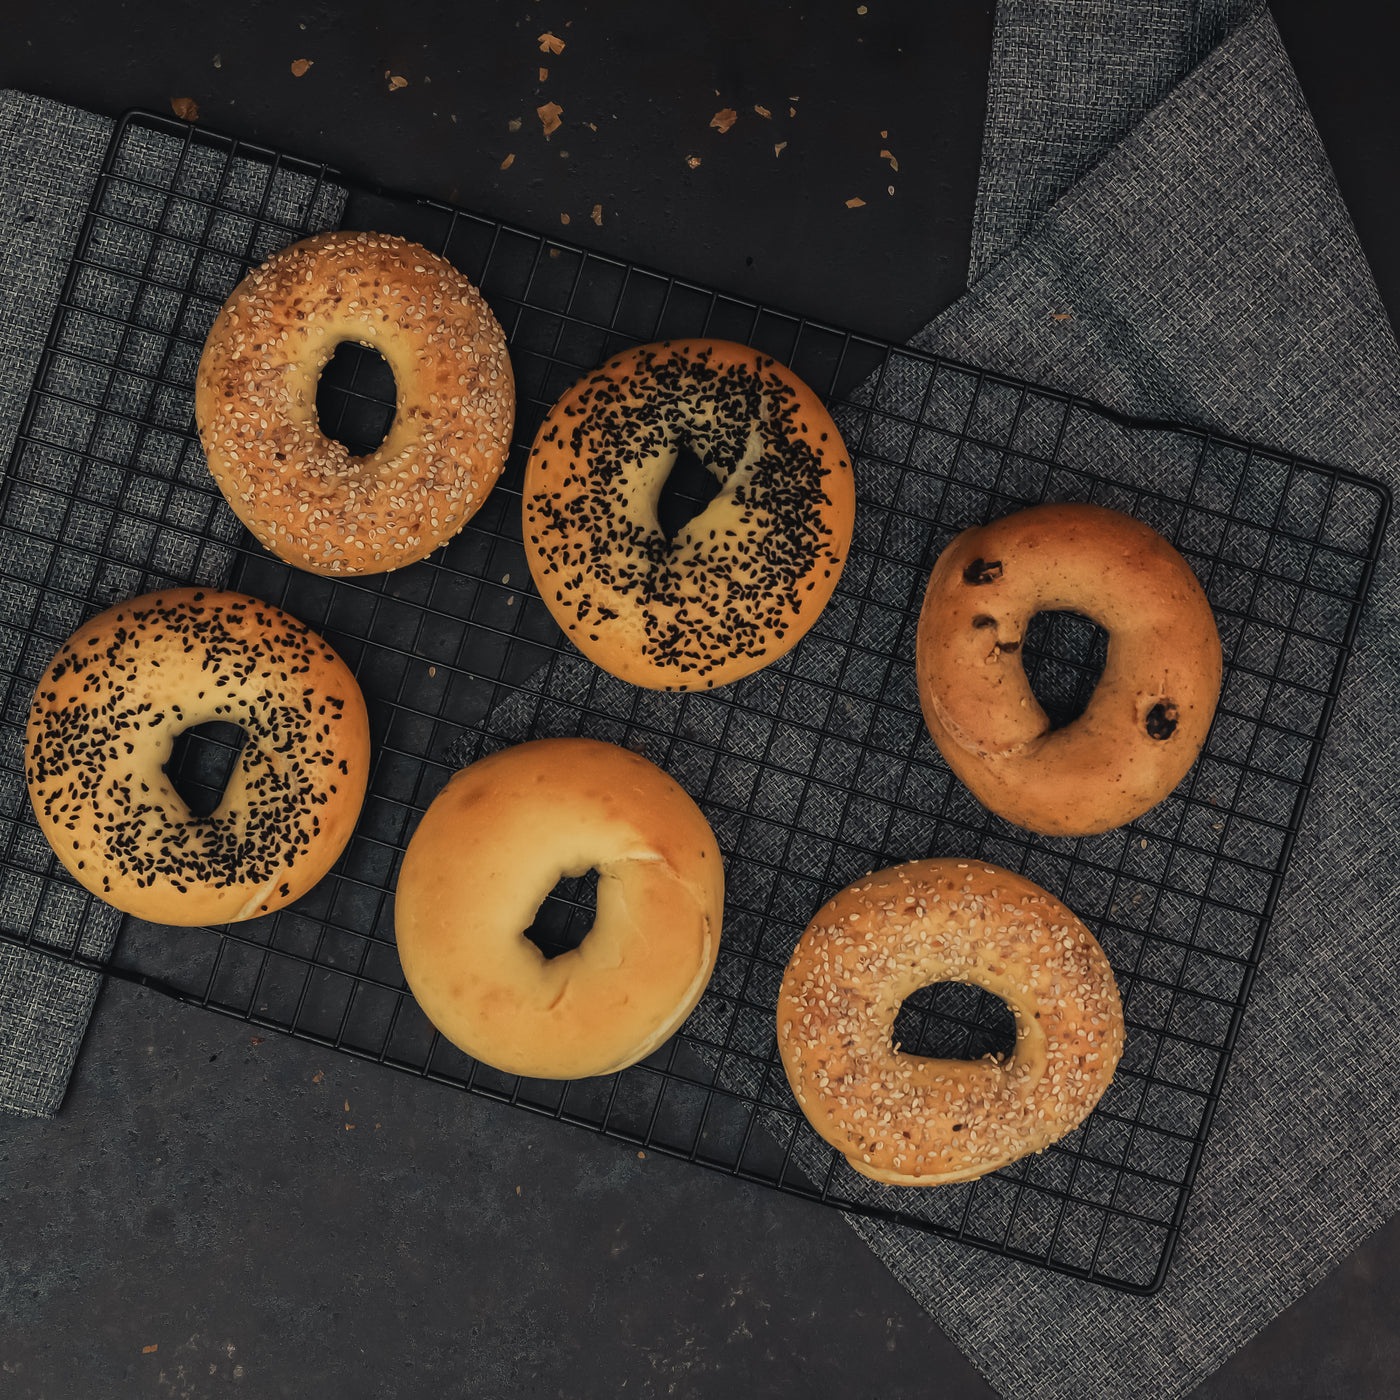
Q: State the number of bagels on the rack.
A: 6